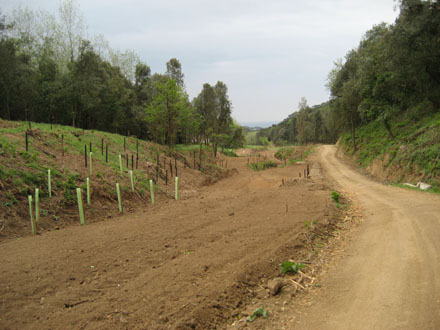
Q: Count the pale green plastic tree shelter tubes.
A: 11